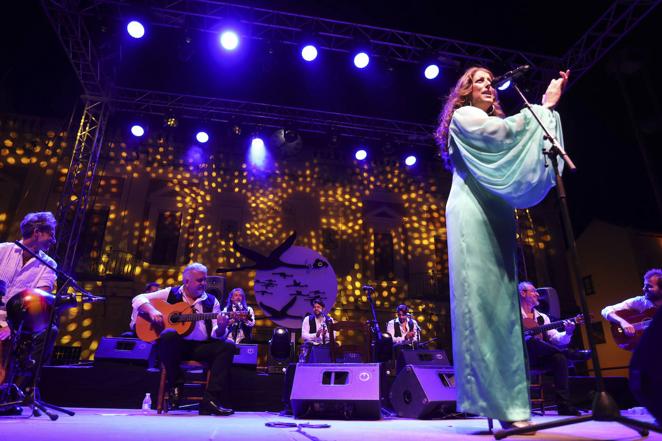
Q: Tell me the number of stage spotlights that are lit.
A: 11